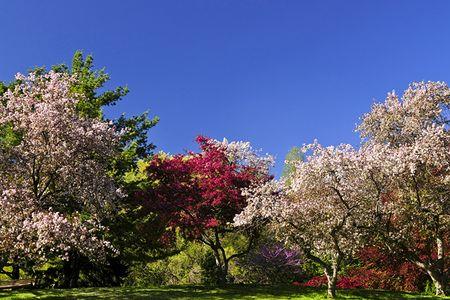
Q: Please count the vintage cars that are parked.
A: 0